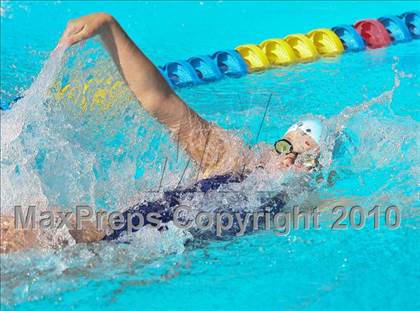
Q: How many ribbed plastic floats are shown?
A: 11